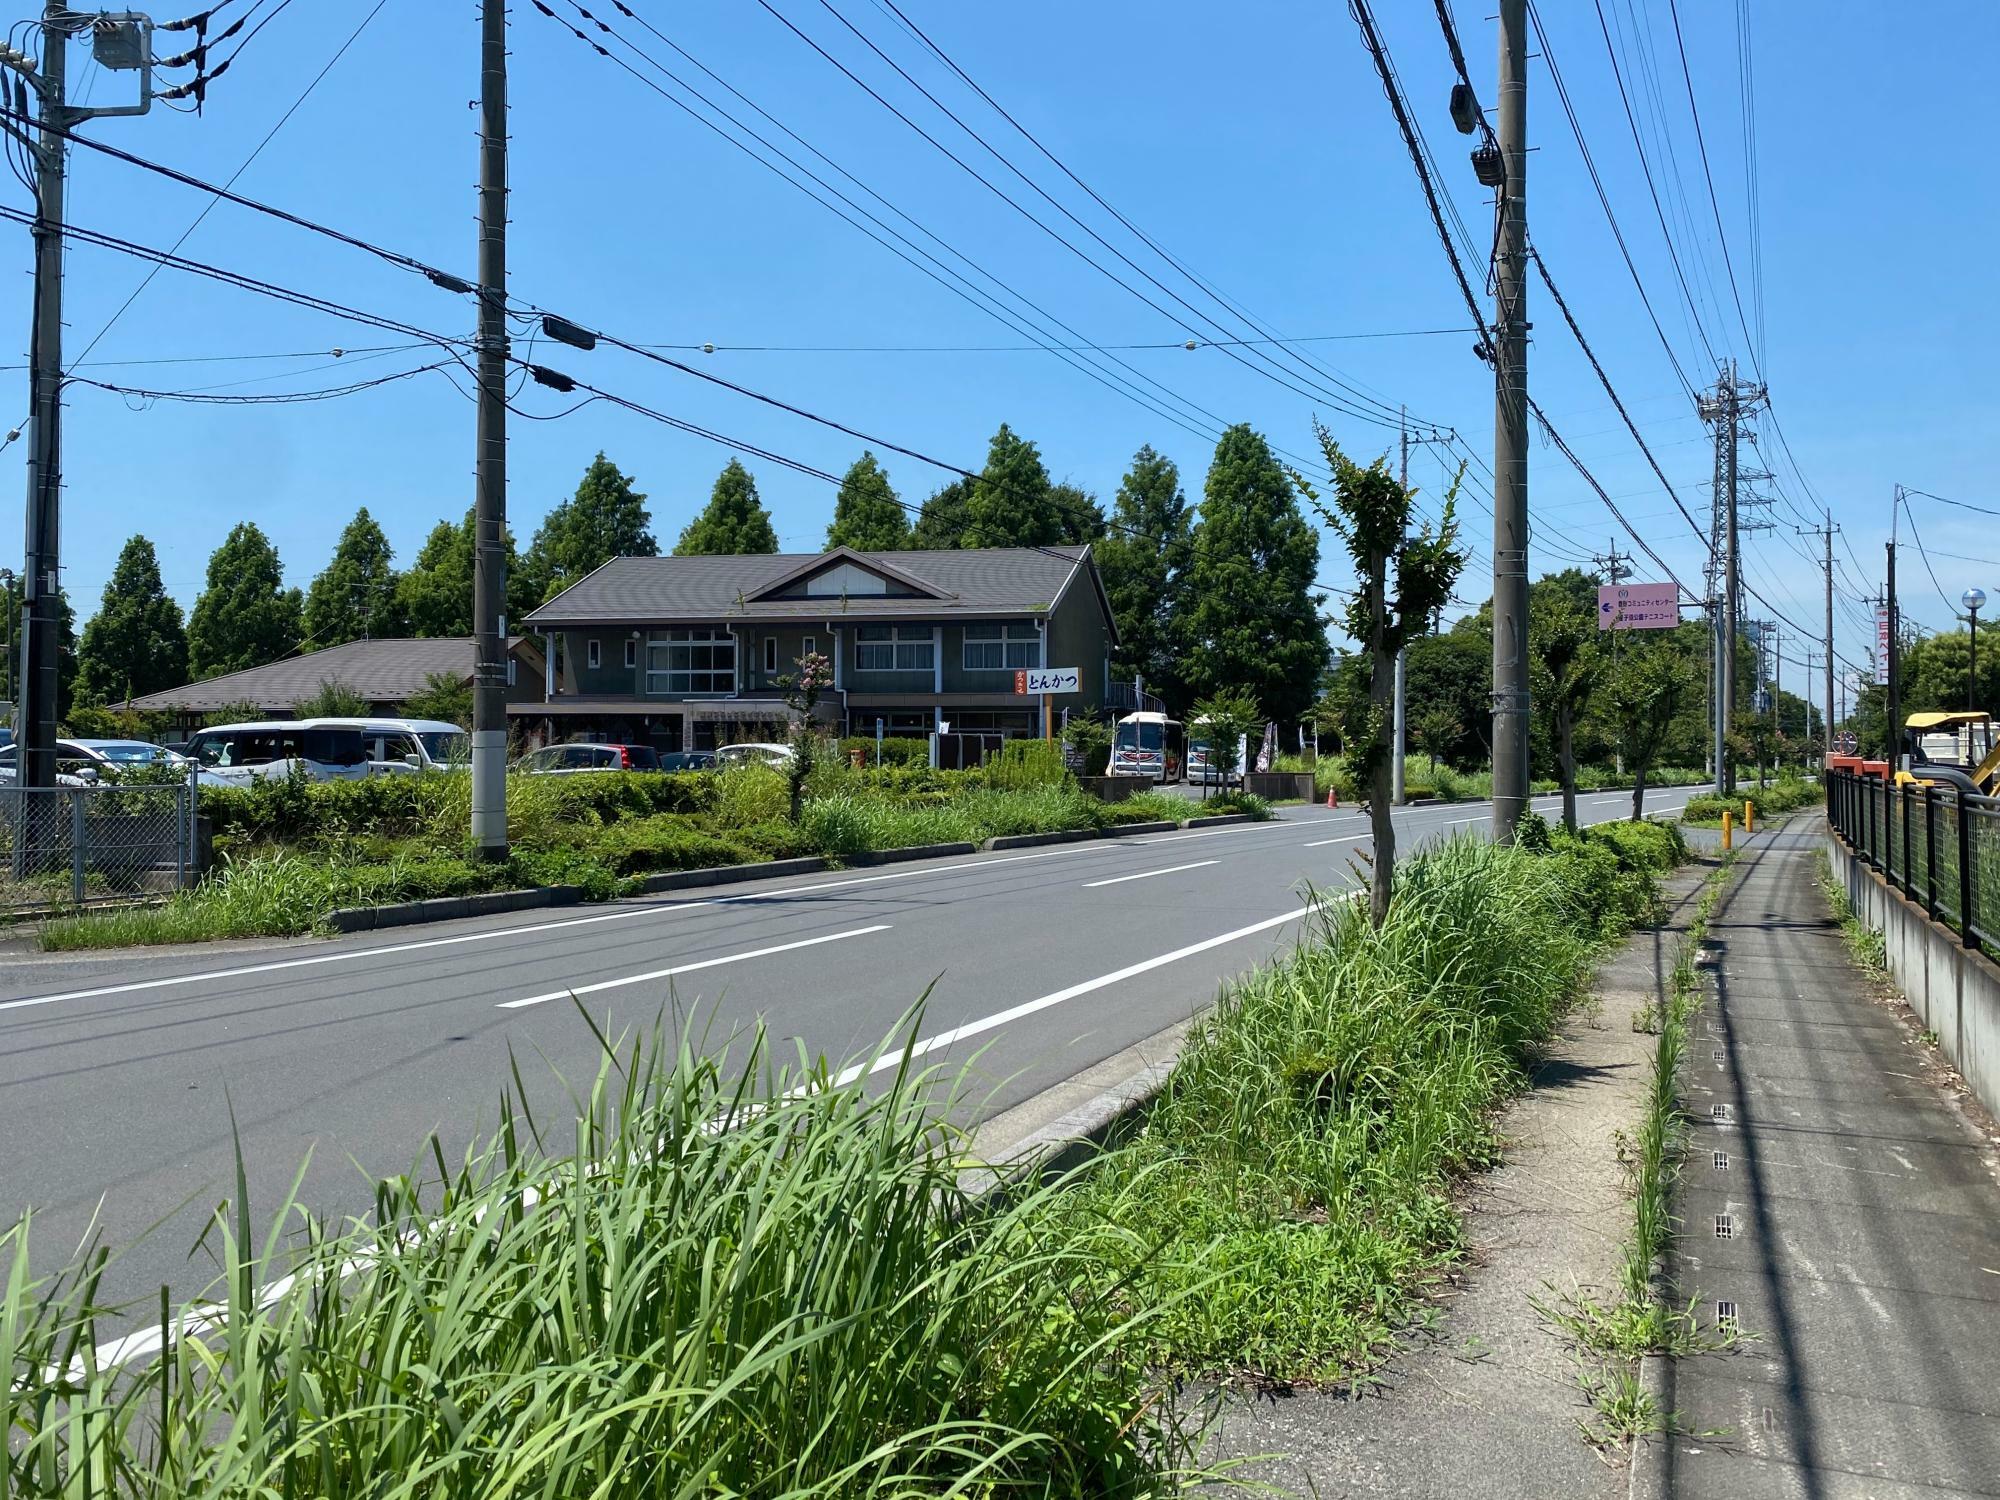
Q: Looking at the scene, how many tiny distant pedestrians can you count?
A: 0